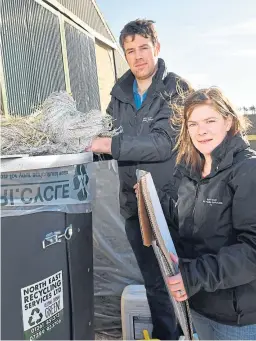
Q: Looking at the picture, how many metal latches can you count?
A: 1